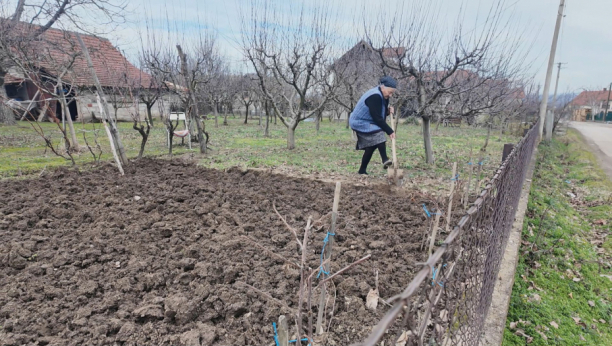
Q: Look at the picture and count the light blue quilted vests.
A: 1